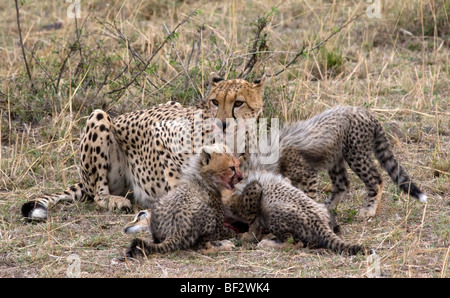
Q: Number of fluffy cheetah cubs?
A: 3